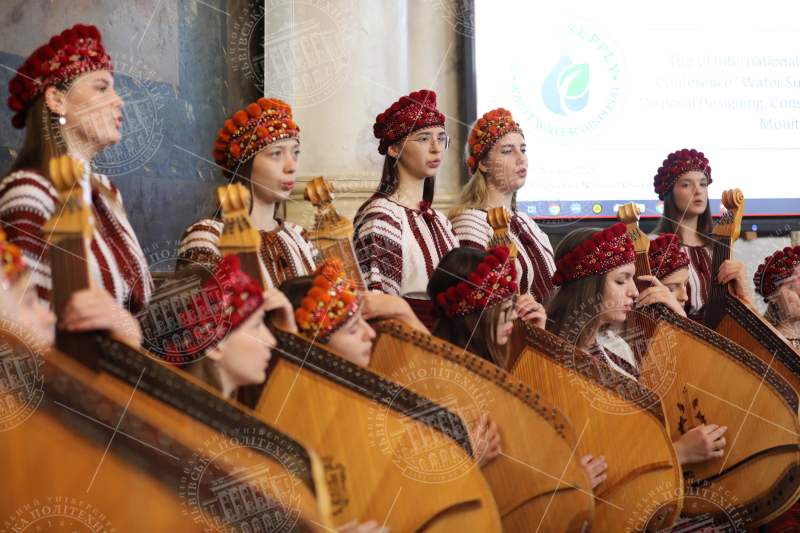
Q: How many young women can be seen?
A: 12